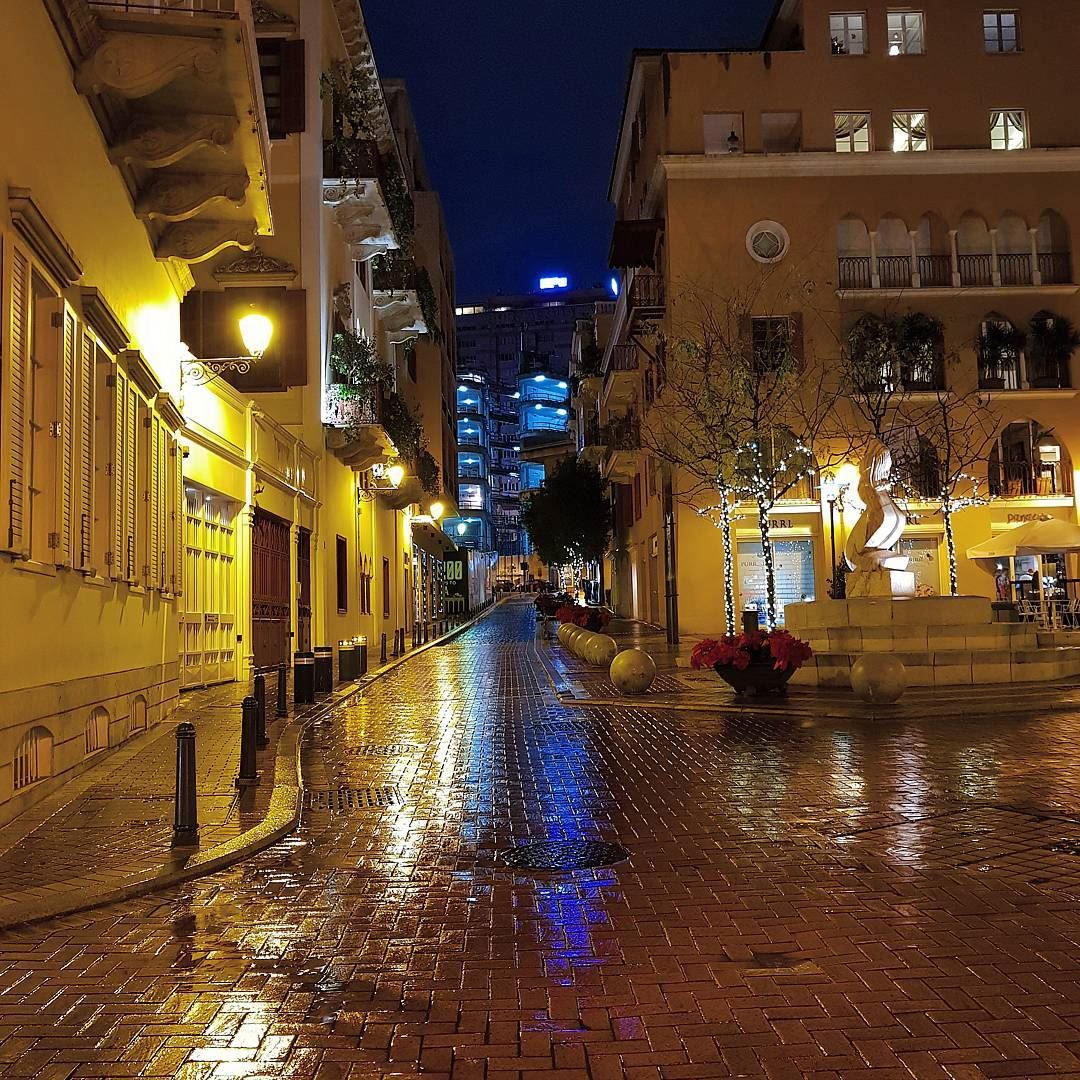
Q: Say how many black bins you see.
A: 4